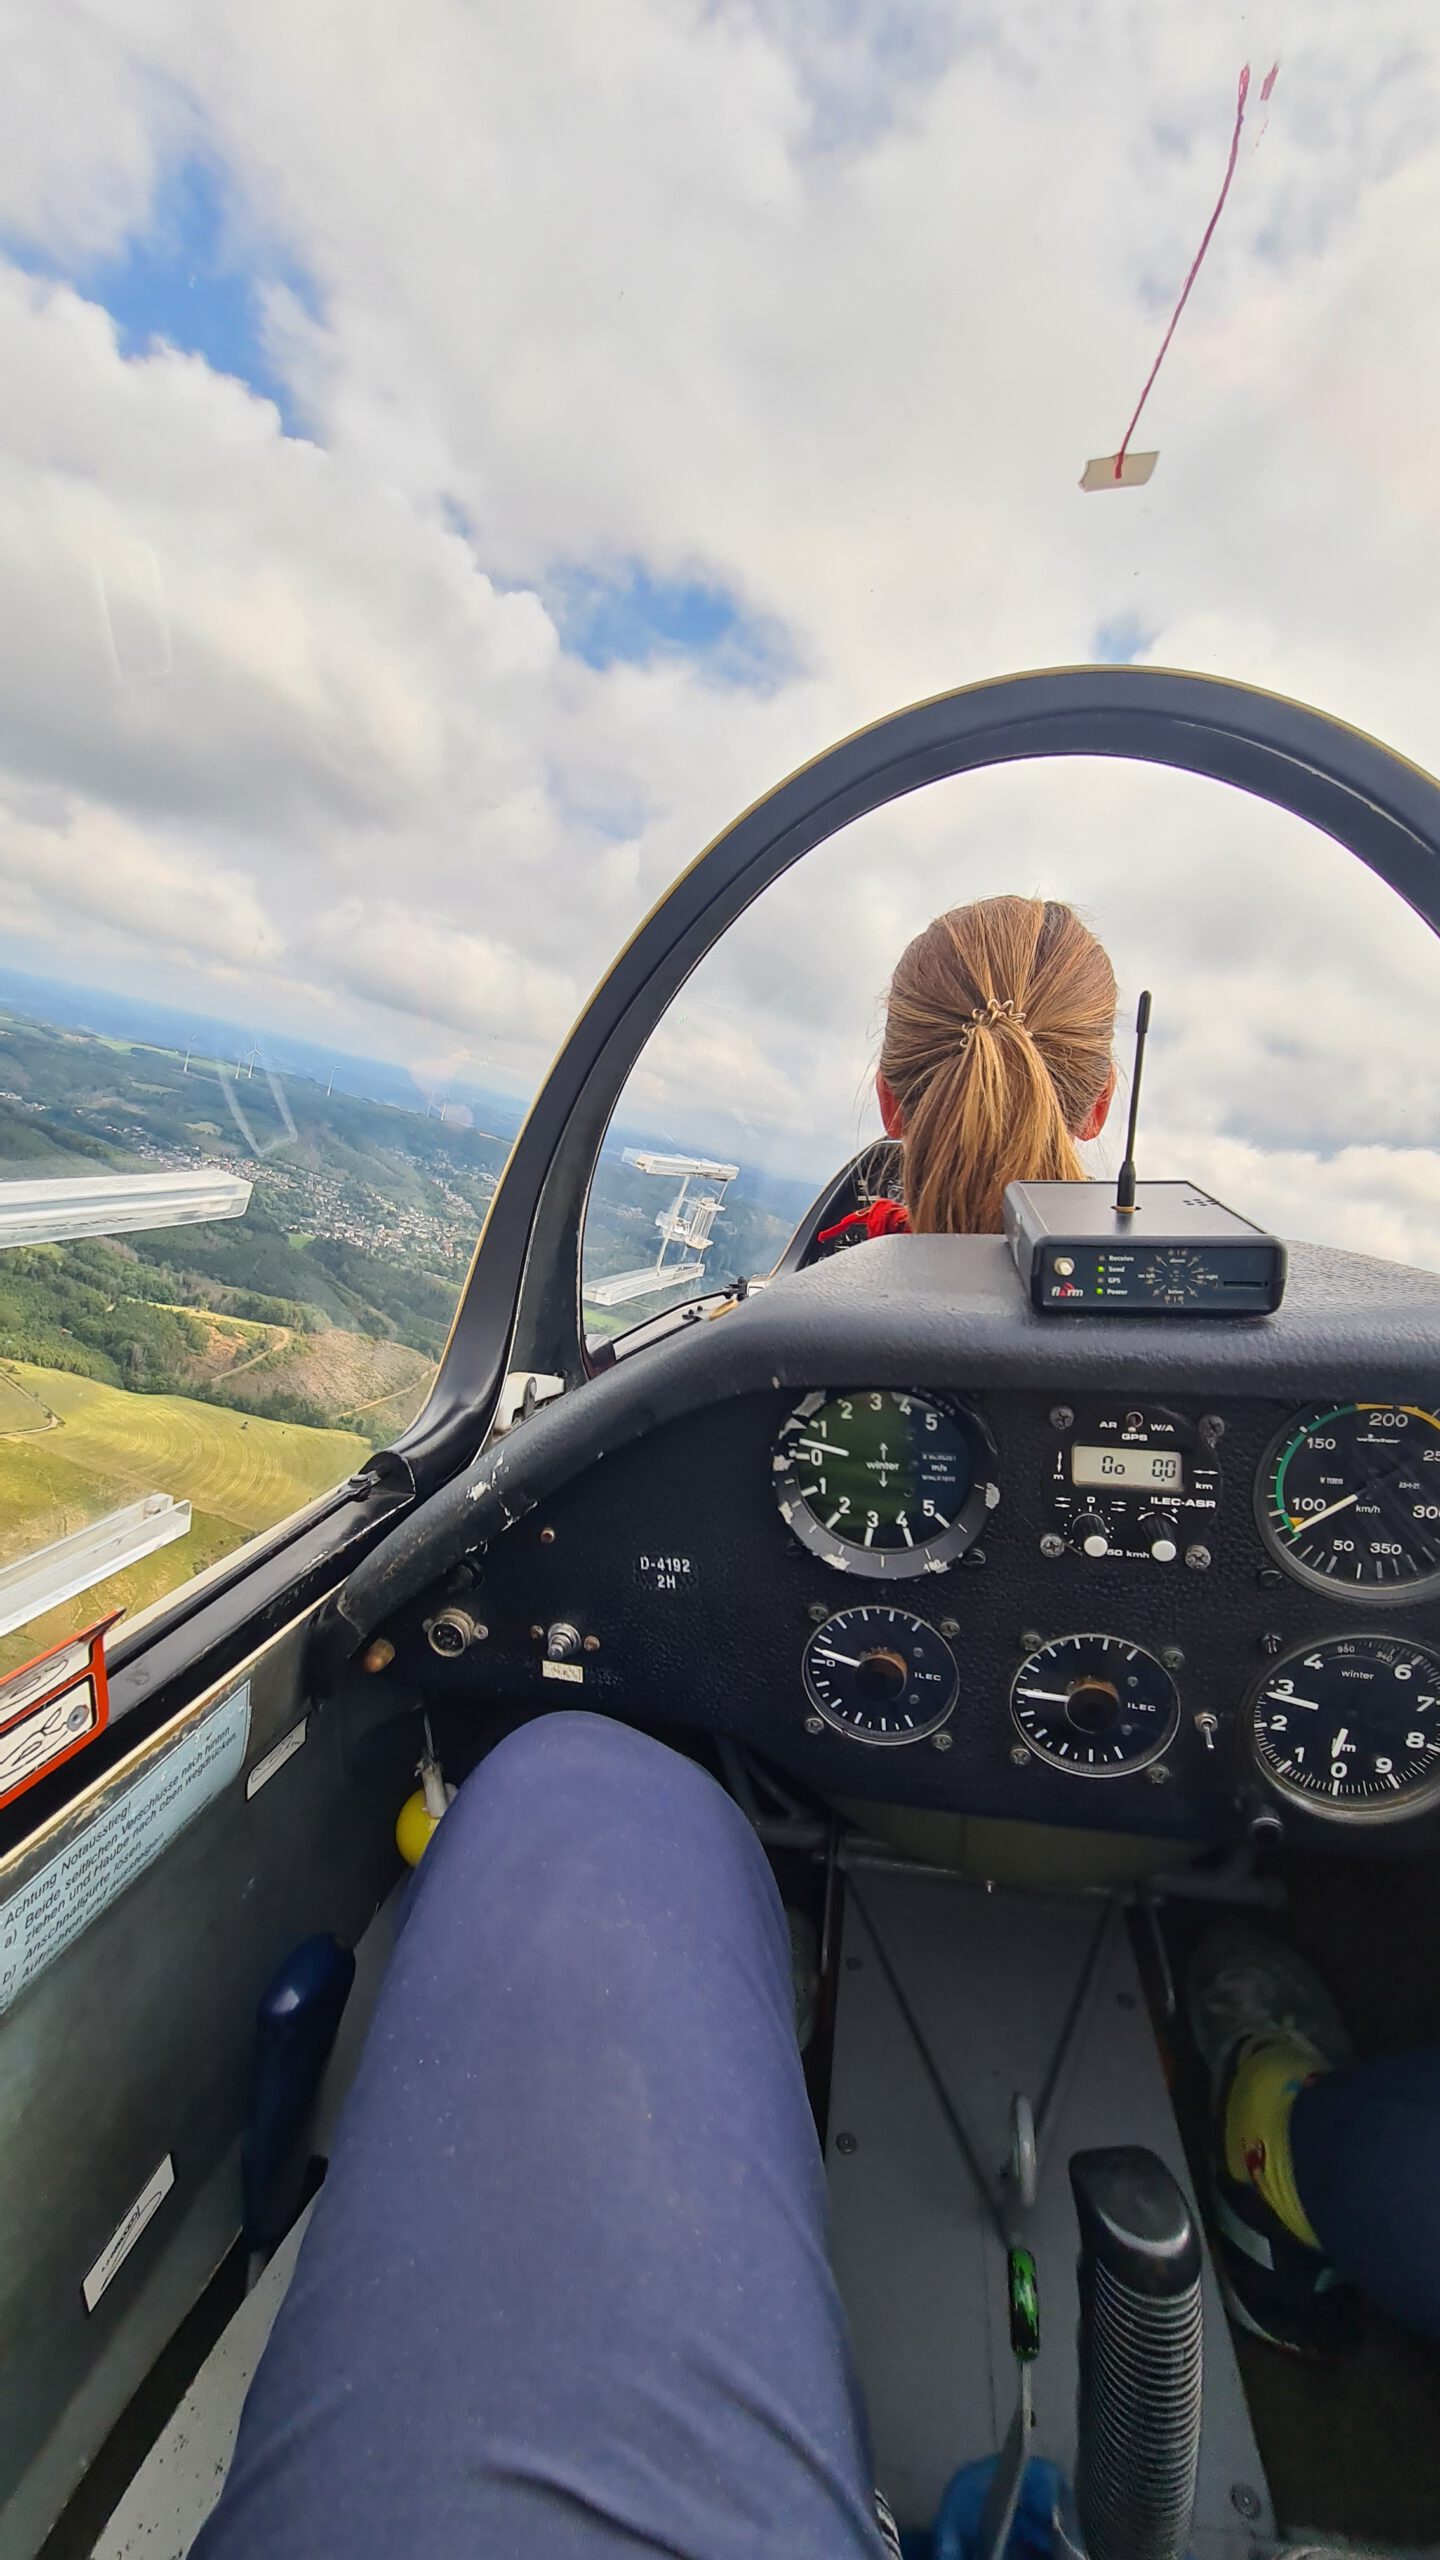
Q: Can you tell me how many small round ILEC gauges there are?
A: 2